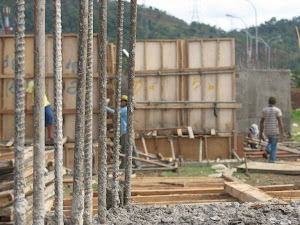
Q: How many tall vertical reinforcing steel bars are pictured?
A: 8